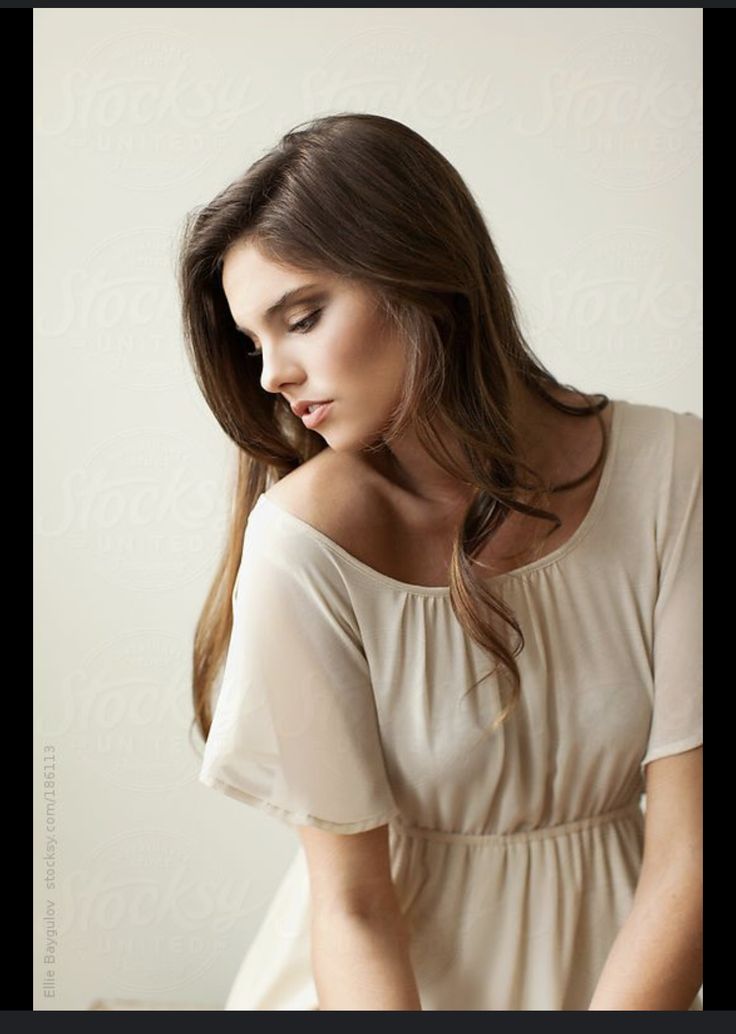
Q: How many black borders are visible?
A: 2